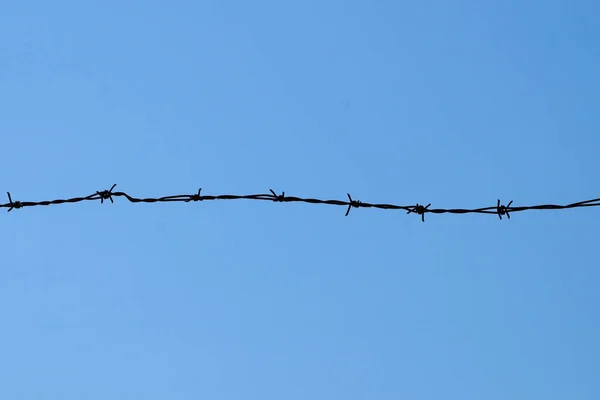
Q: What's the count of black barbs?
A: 7